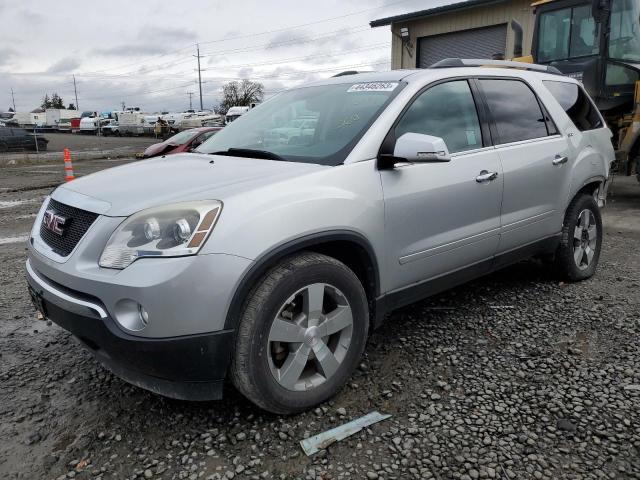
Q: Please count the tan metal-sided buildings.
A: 1